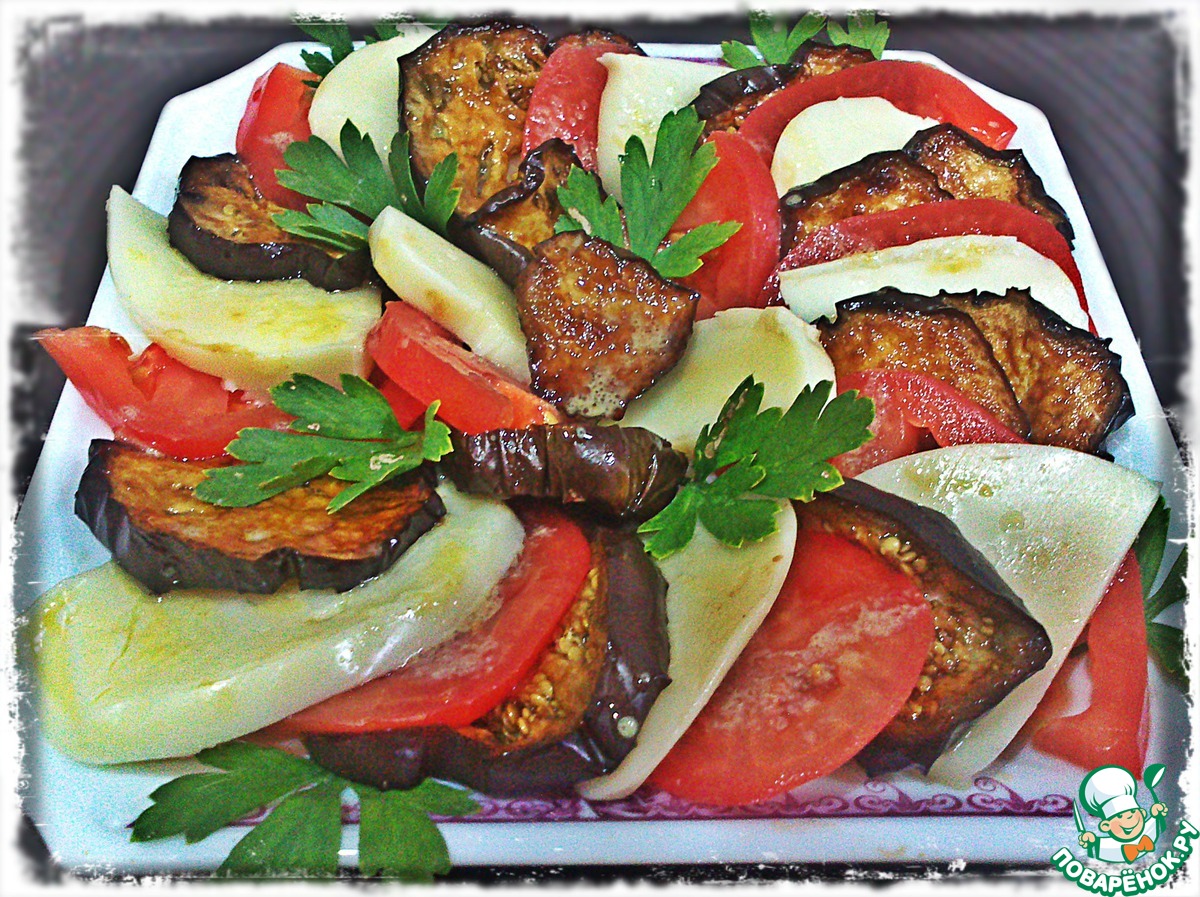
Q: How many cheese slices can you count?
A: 10